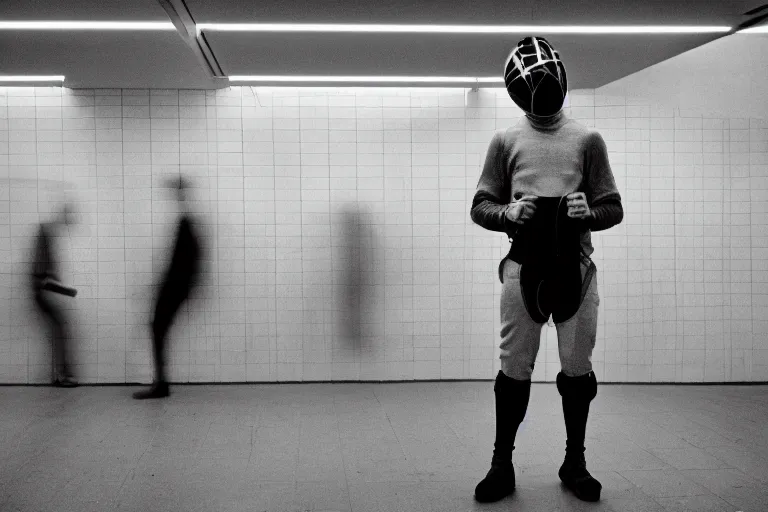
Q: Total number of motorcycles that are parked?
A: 0